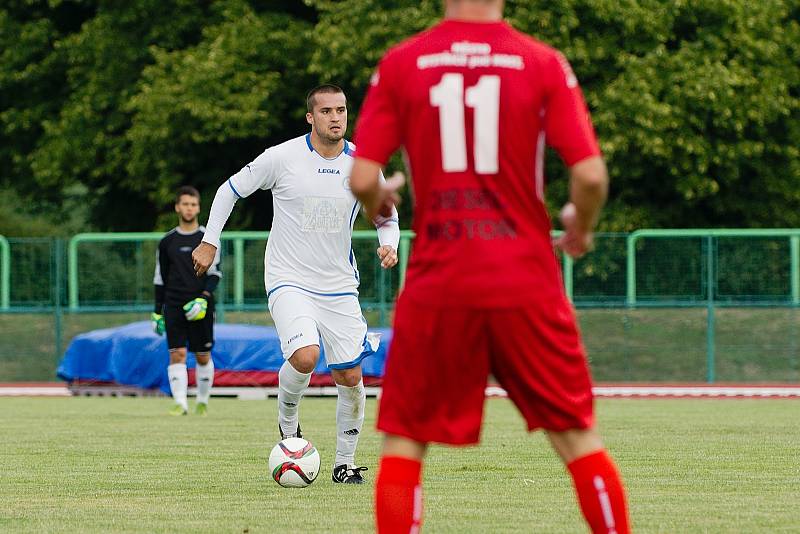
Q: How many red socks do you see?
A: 2